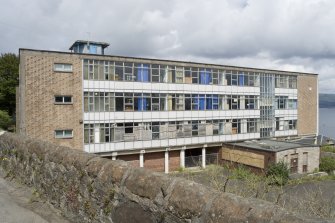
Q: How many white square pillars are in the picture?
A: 5